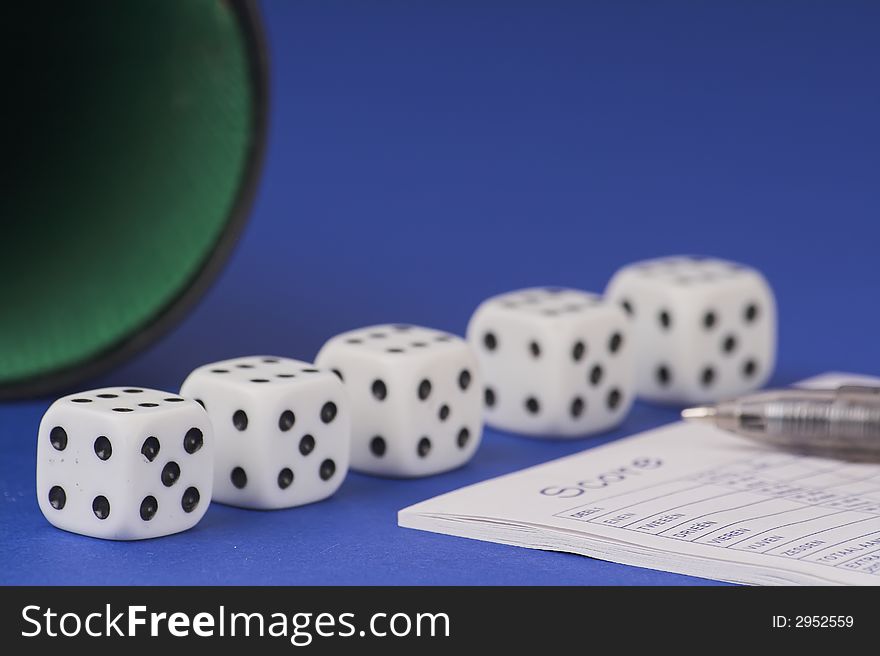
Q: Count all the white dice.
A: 5